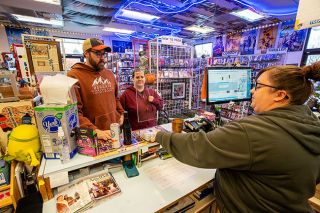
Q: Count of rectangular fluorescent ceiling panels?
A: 6